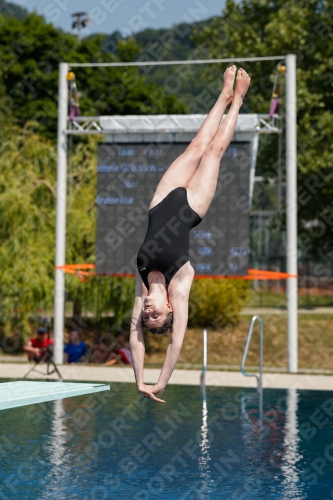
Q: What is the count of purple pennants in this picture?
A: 2